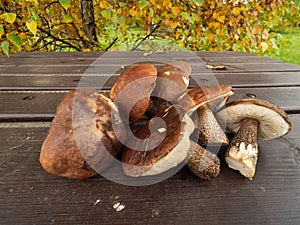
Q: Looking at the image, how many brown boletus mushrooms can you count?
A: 6